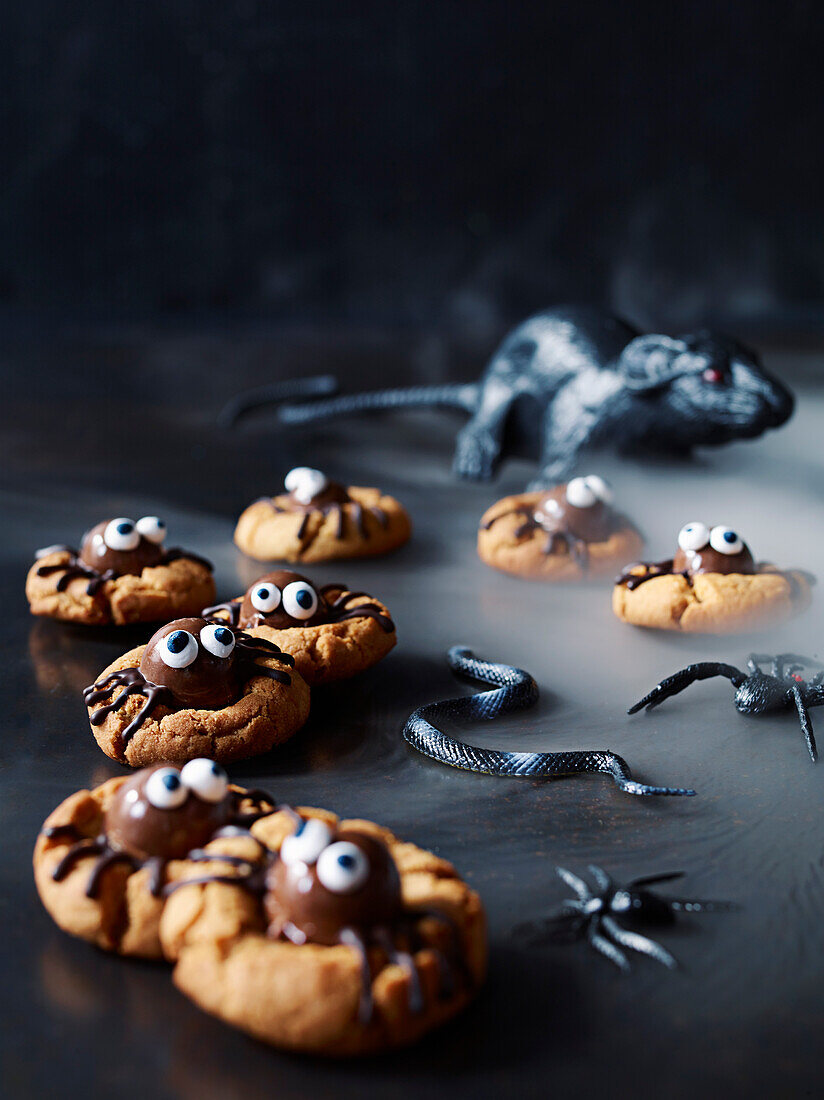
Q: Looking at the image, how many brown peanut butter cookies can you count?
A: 8